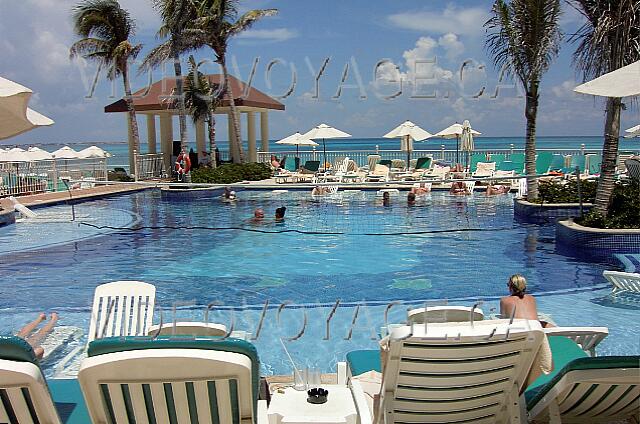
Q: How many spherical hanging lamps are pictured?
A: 0